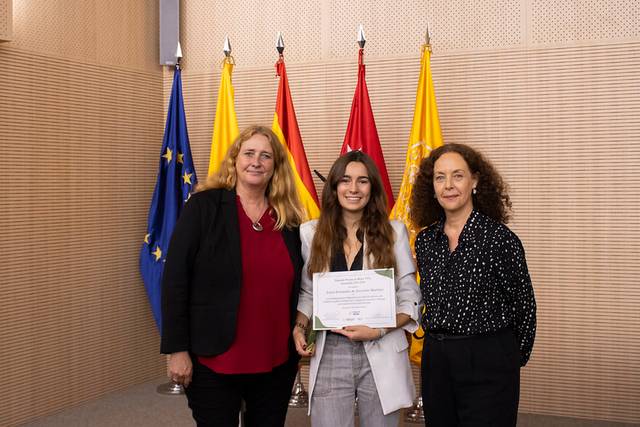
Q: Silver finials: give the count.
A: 5